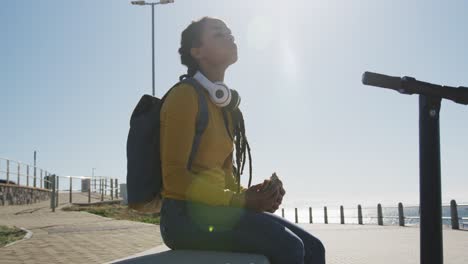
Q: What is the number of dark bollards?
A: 9